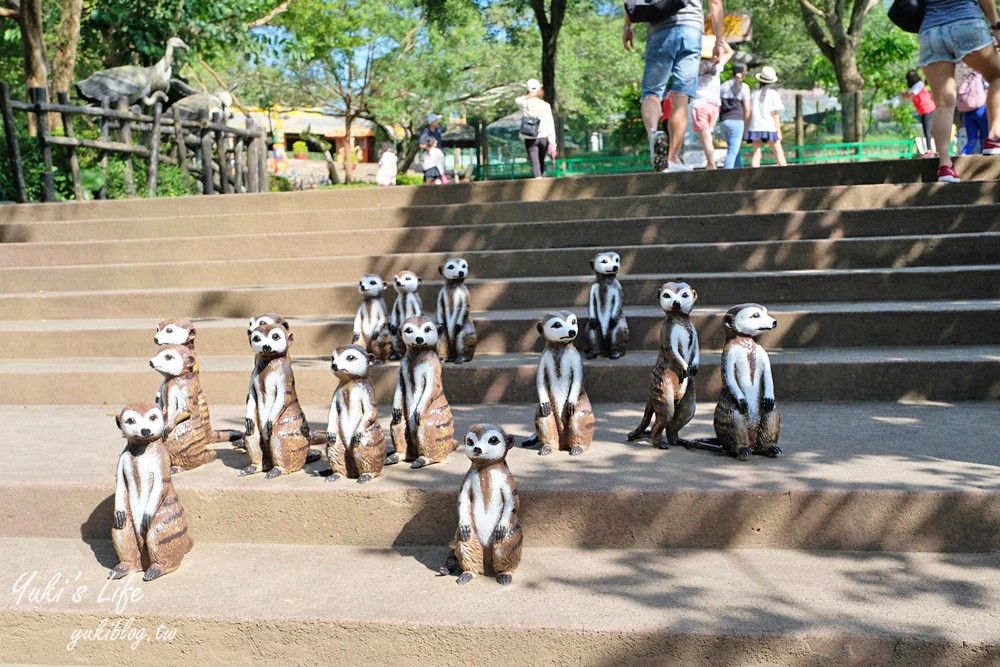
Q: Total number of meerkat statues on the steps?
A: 15